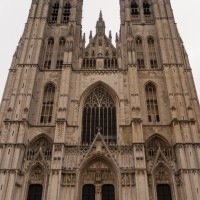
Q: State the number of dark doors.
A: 4